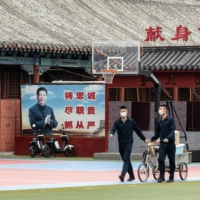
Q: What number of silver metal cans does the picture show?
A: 0